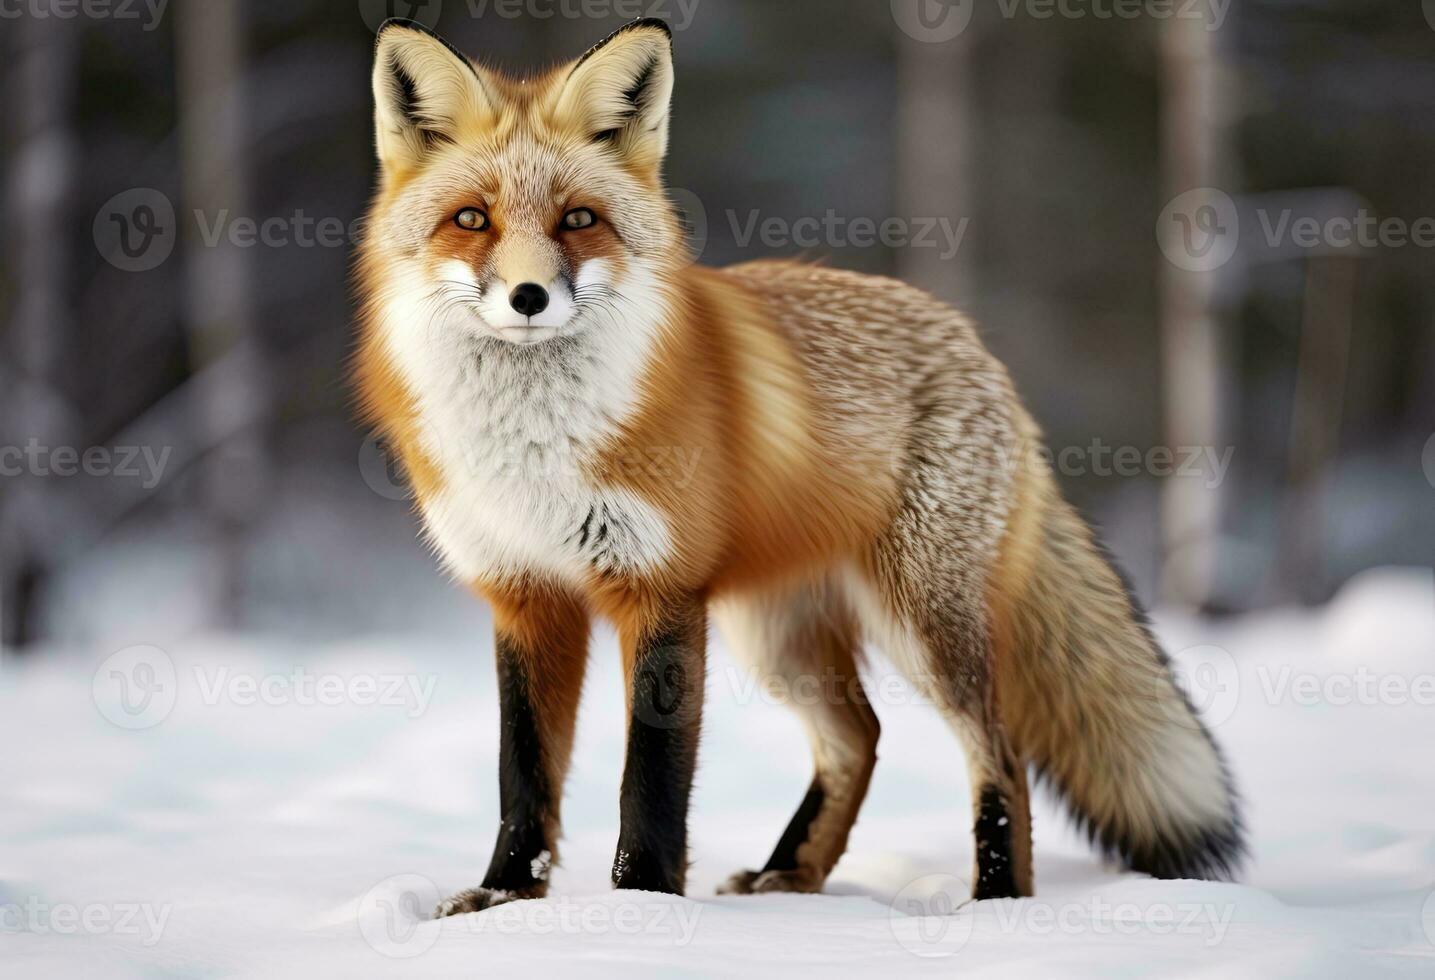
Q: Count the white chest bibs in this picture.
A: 1